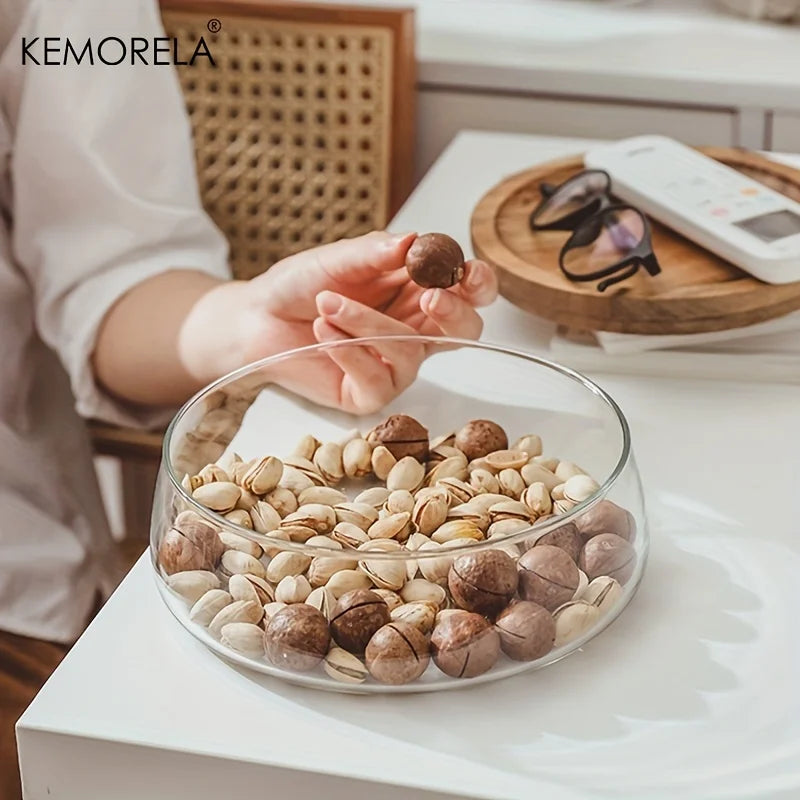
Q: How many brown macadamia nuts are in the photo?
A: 14